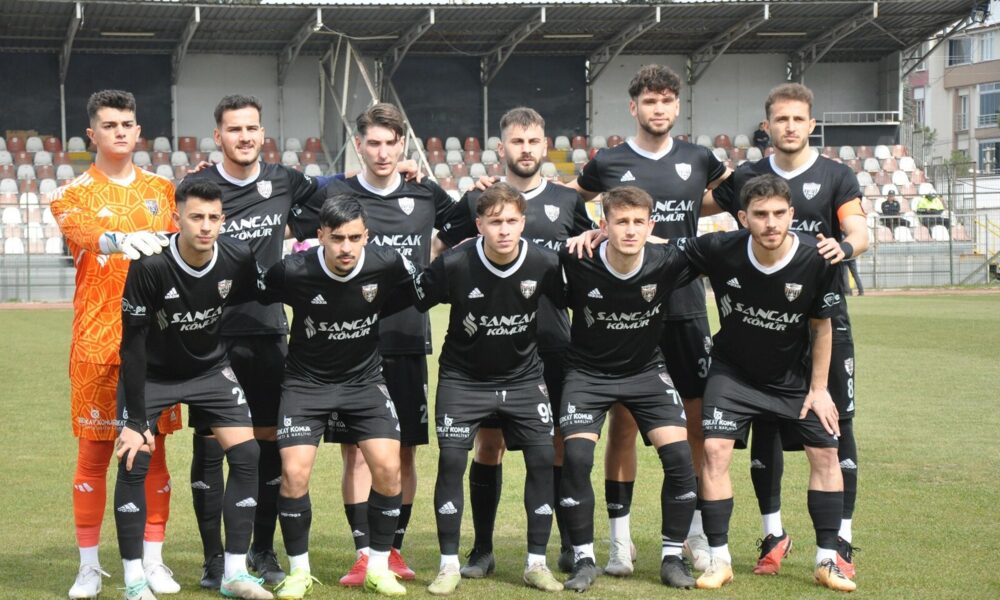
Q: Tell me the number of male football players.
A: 11